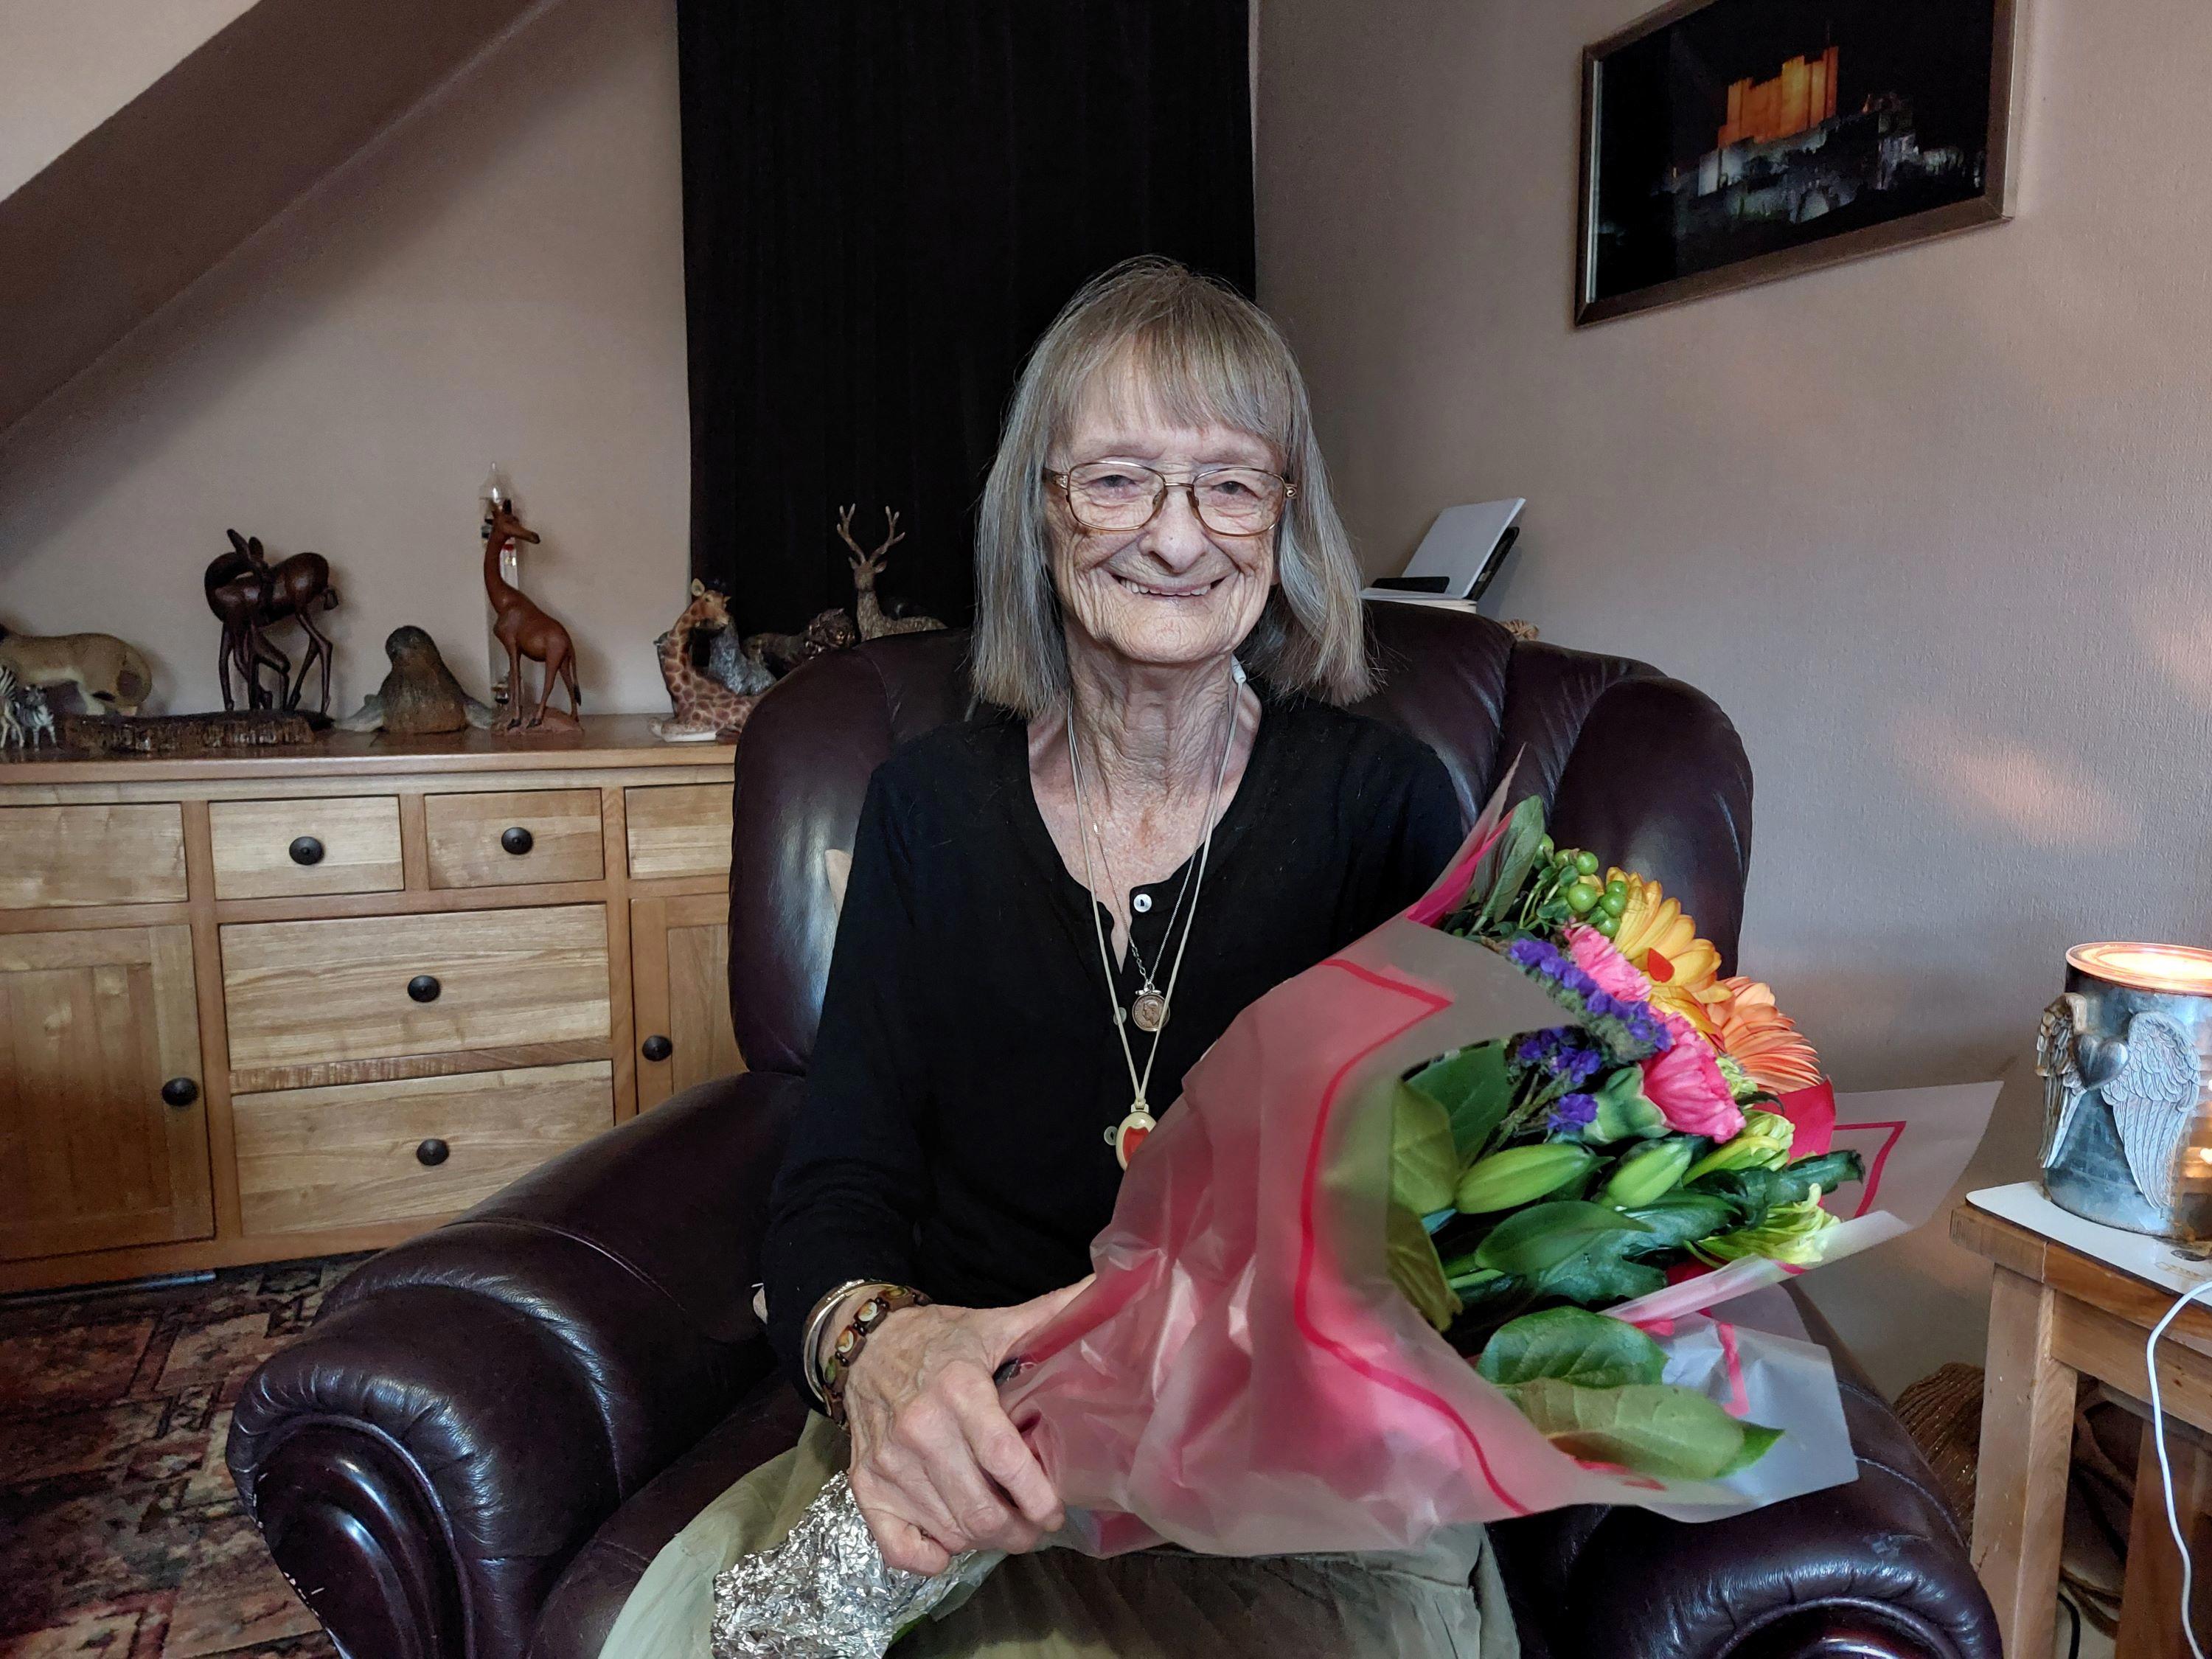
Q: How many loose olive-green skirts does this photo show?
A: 1